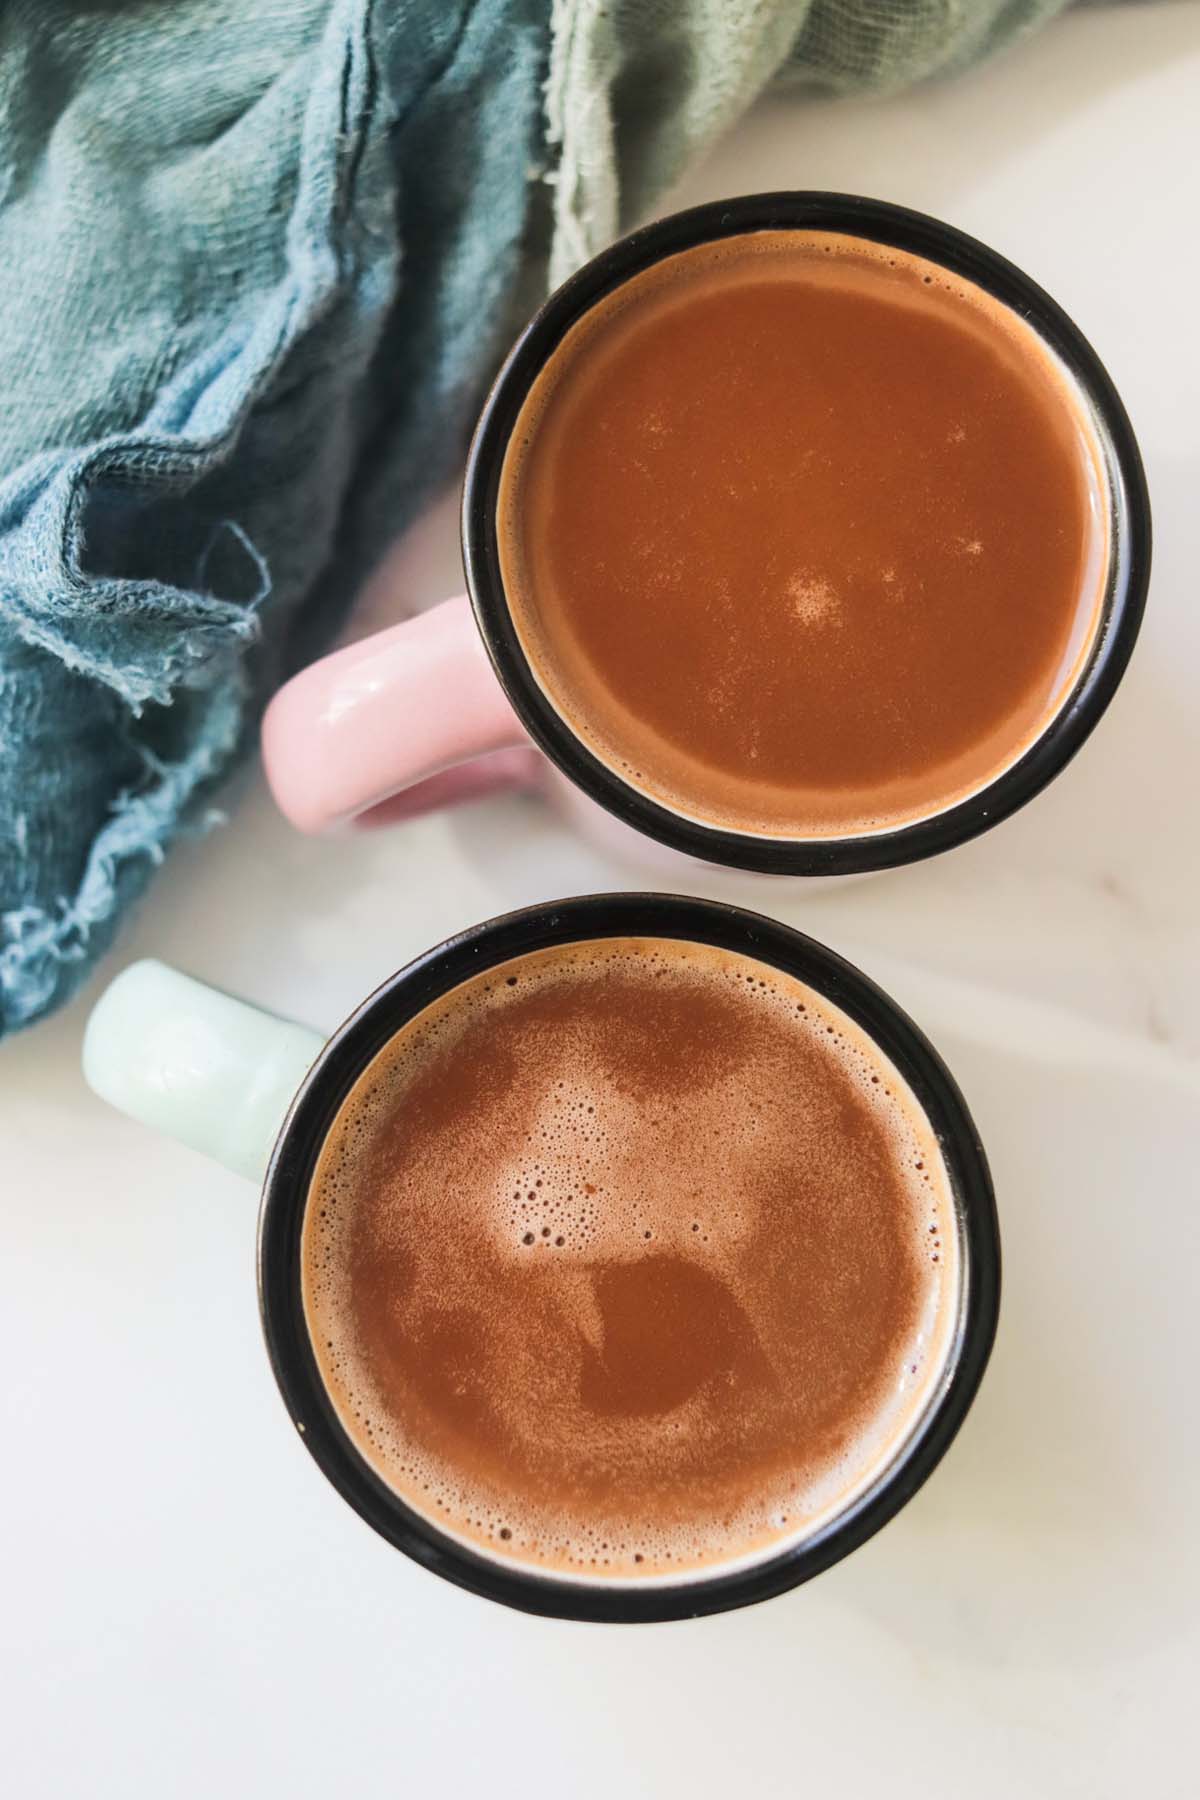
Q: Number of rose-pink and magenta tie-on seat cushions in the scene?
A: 0